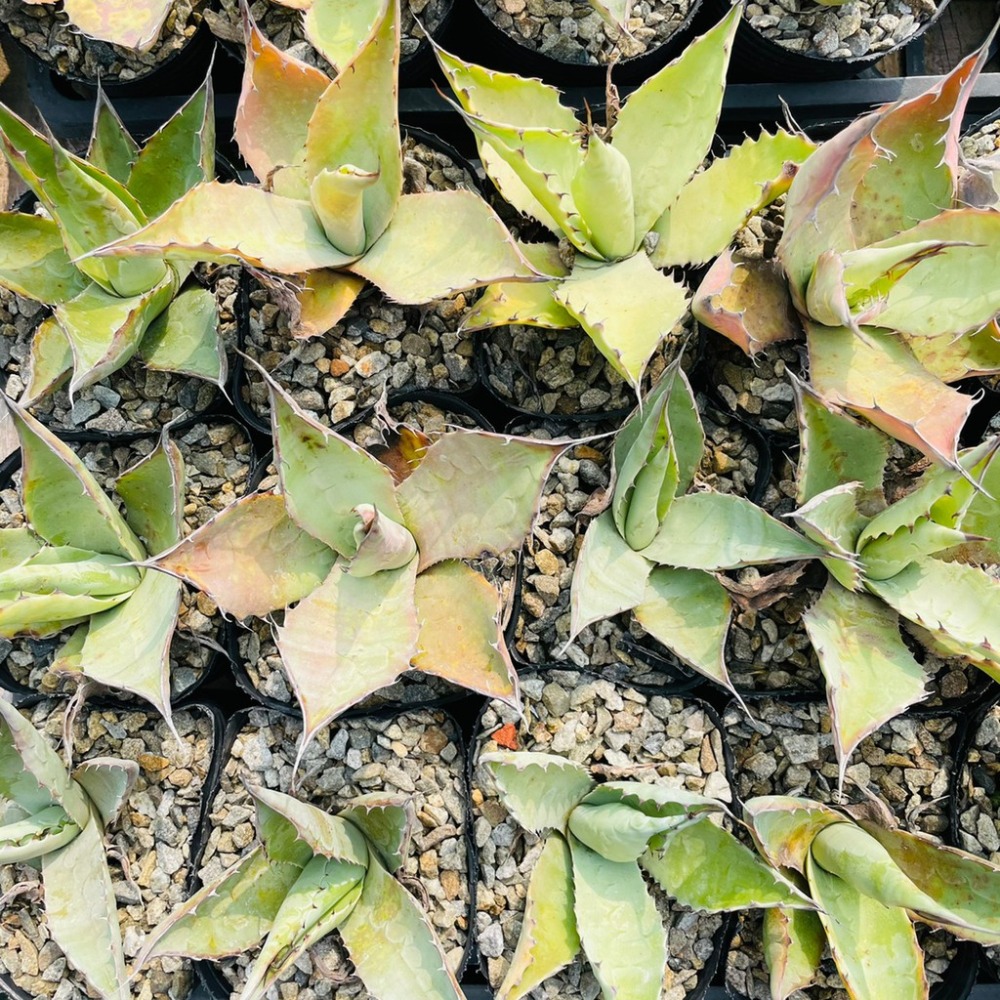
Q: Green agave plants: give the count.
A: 12